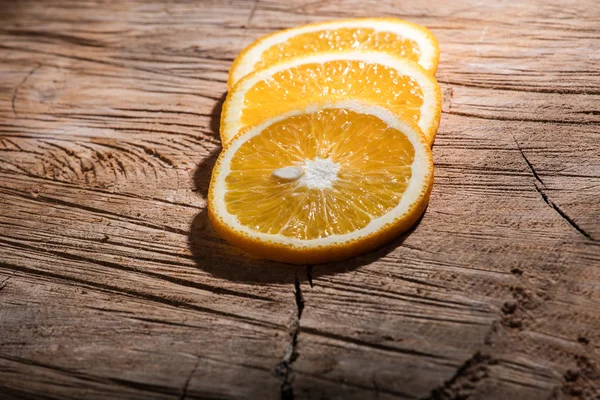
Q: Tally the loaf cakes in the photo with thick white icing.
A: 0